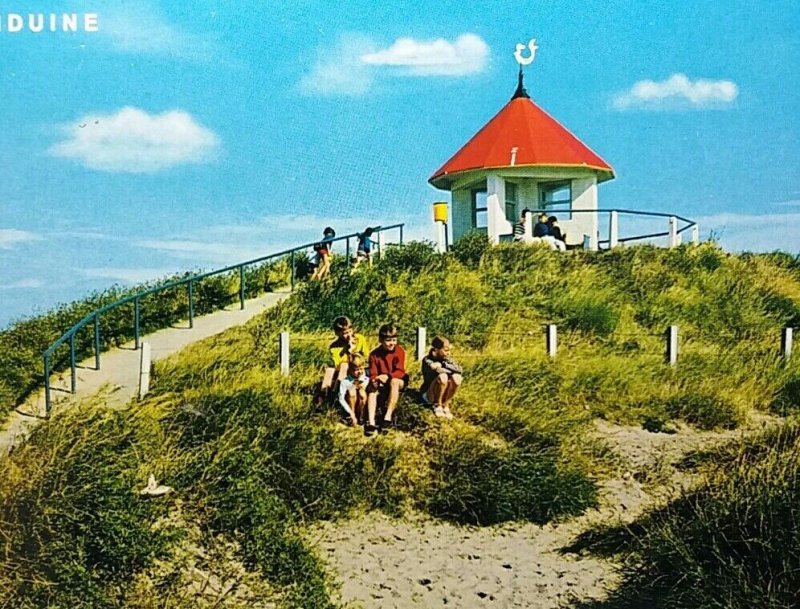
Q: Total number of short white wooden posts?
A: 6